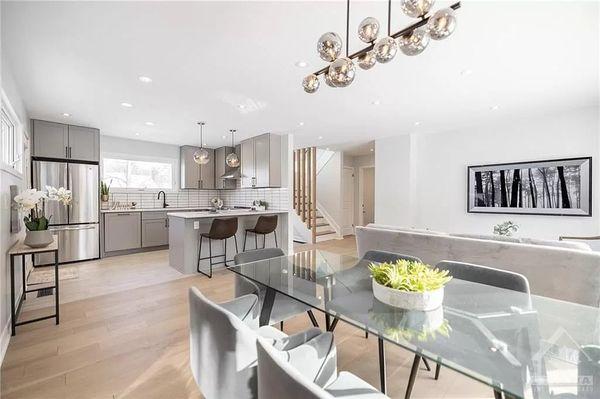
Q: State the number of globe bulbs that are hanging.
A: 12